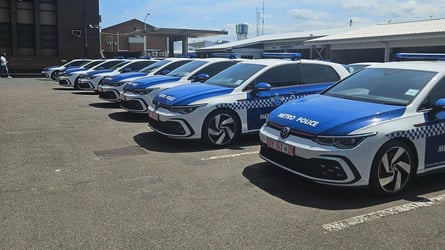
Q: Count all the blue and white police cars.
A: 8